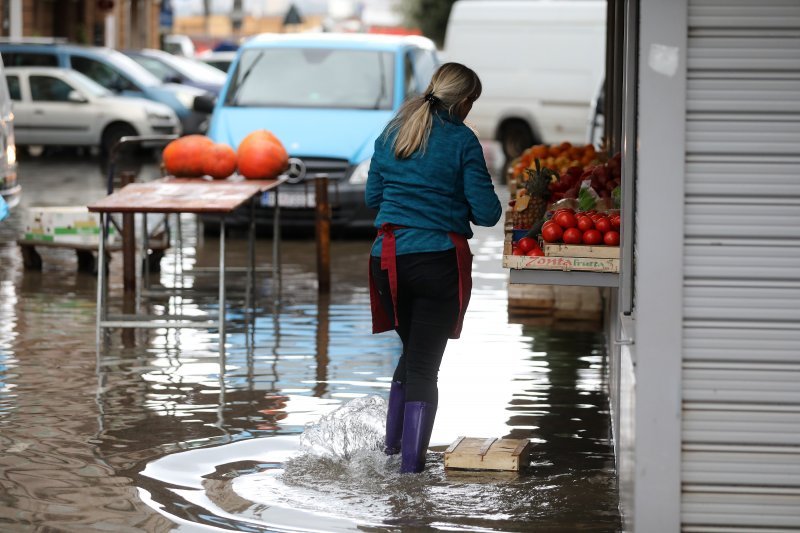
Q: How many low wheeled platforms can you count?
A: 1